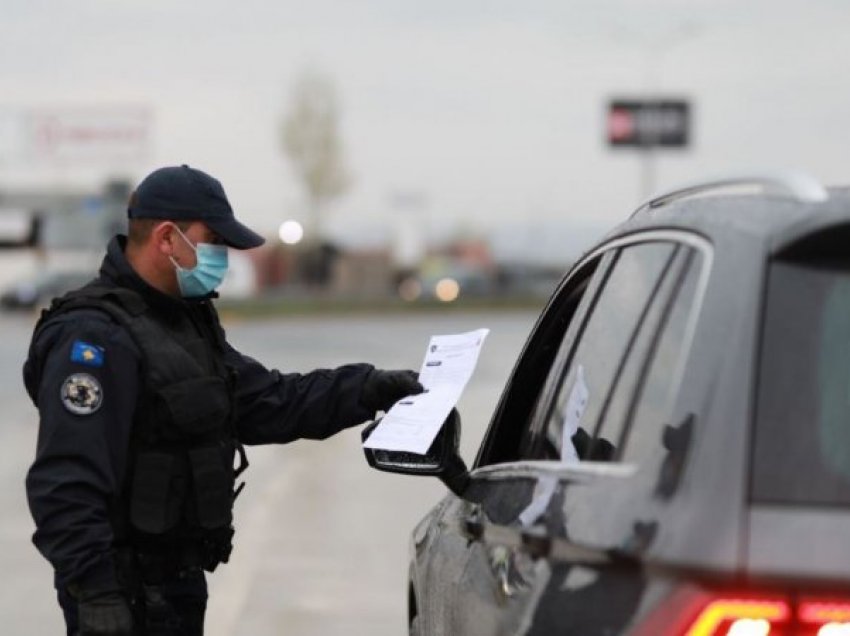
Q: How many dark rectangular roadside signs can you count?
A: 1